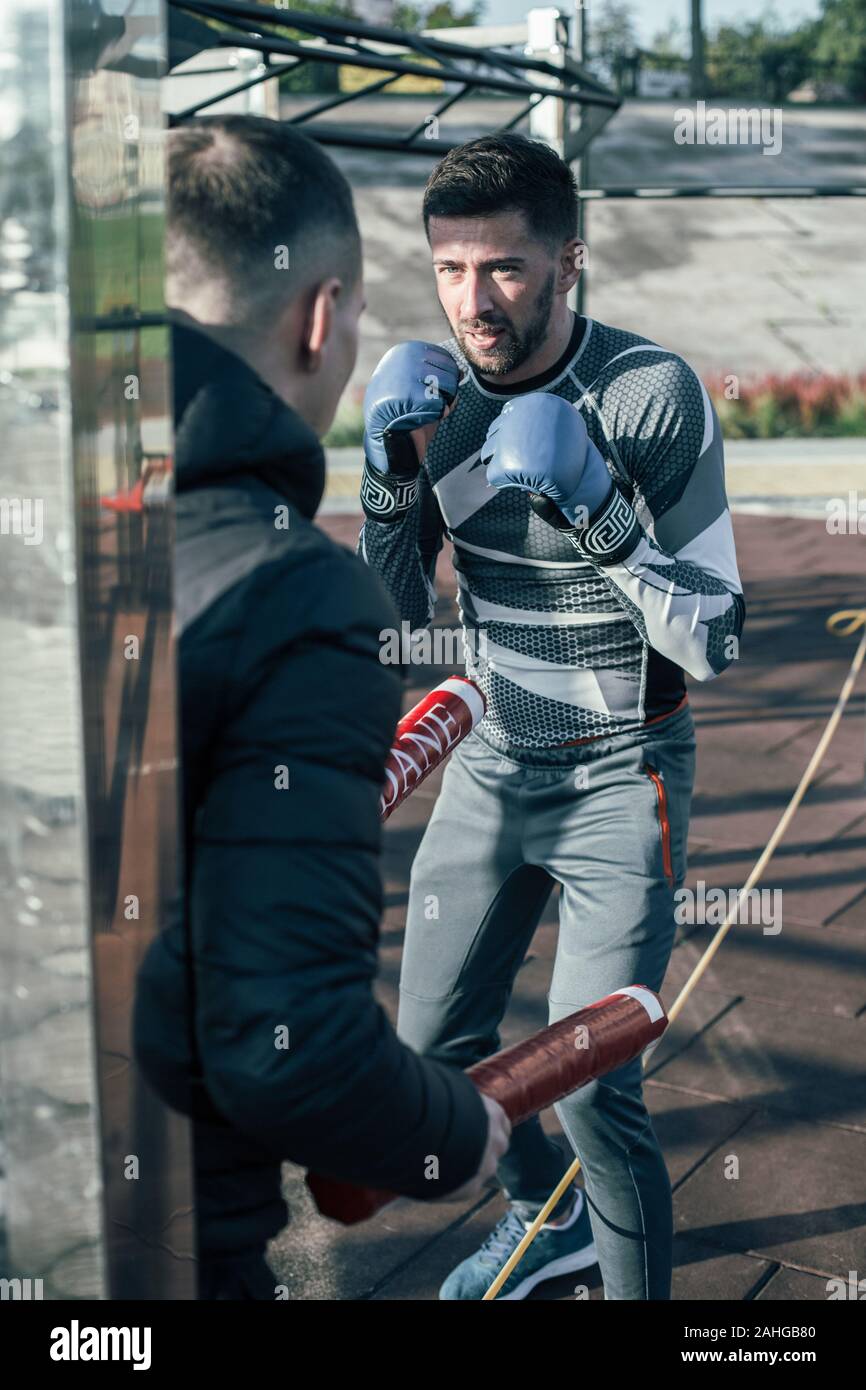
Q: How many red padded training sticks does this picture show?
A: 2